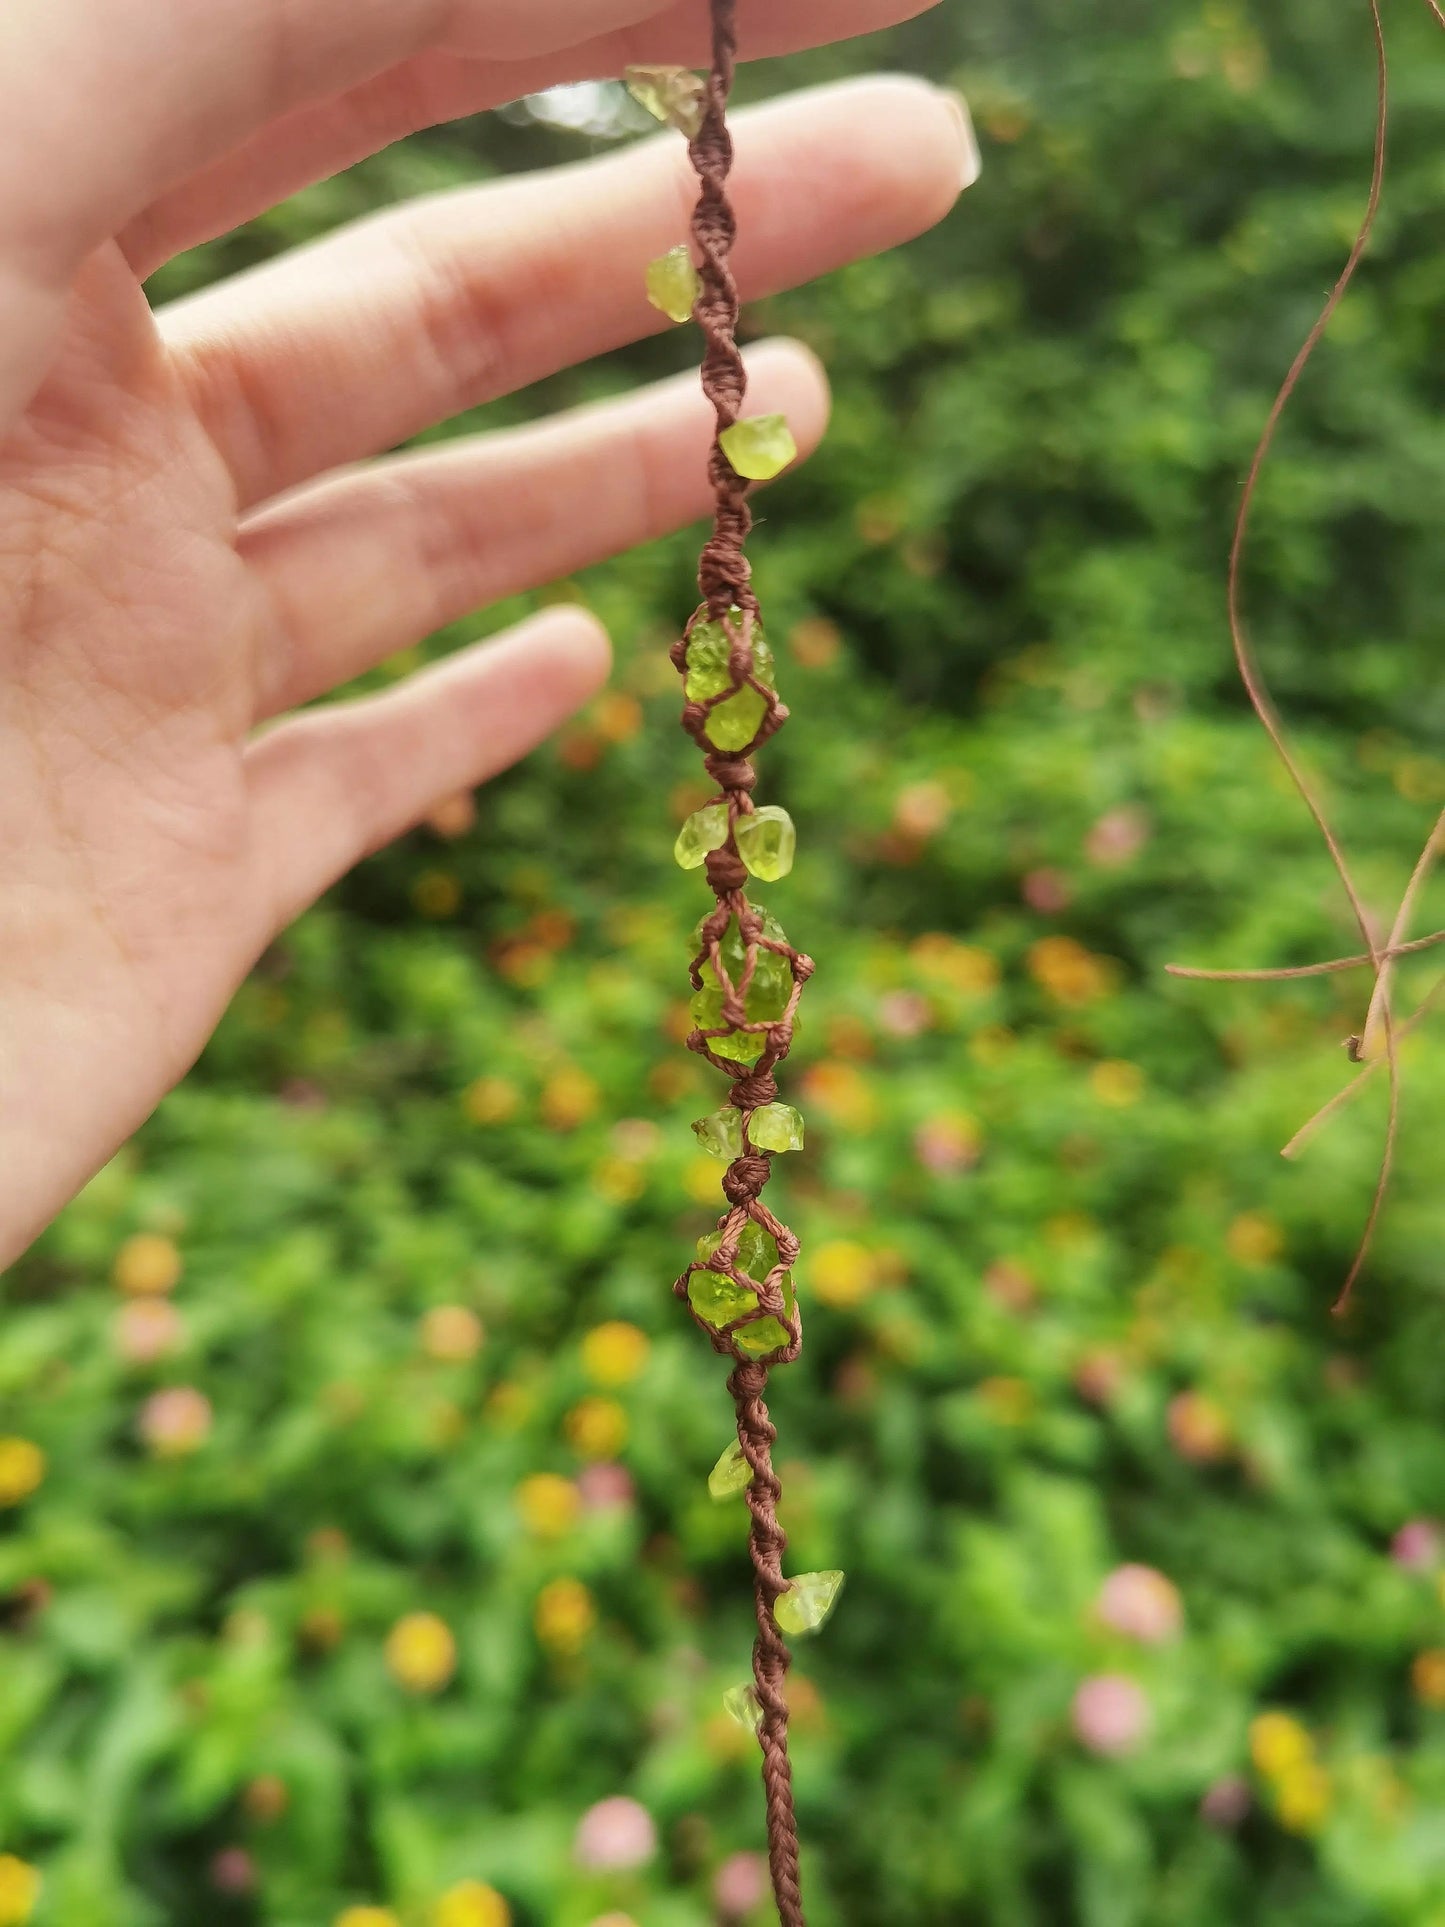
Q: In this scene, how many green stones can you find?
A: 13